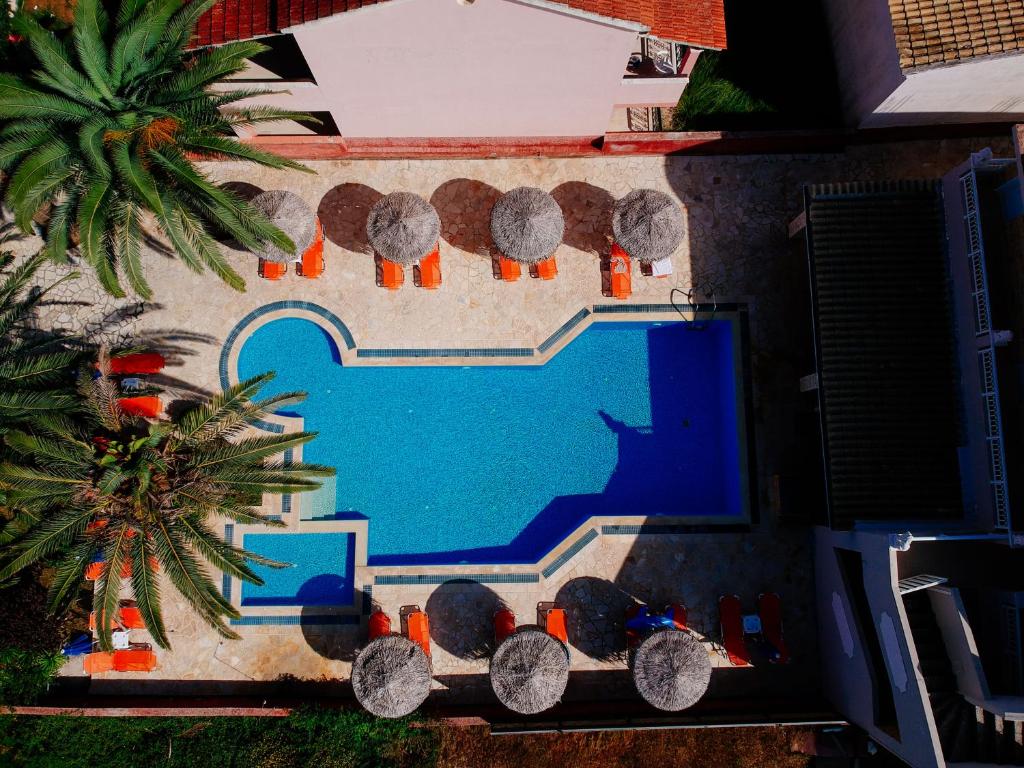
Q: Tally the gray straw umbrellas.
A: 7